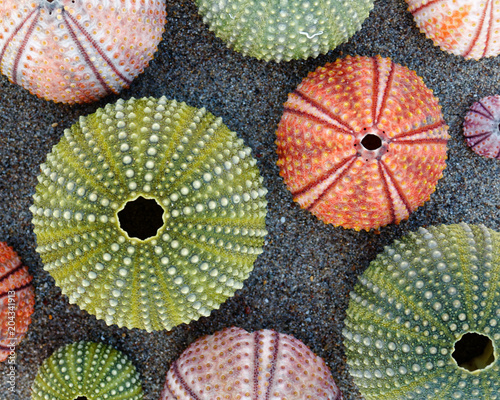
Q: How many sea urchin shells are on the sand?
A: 10